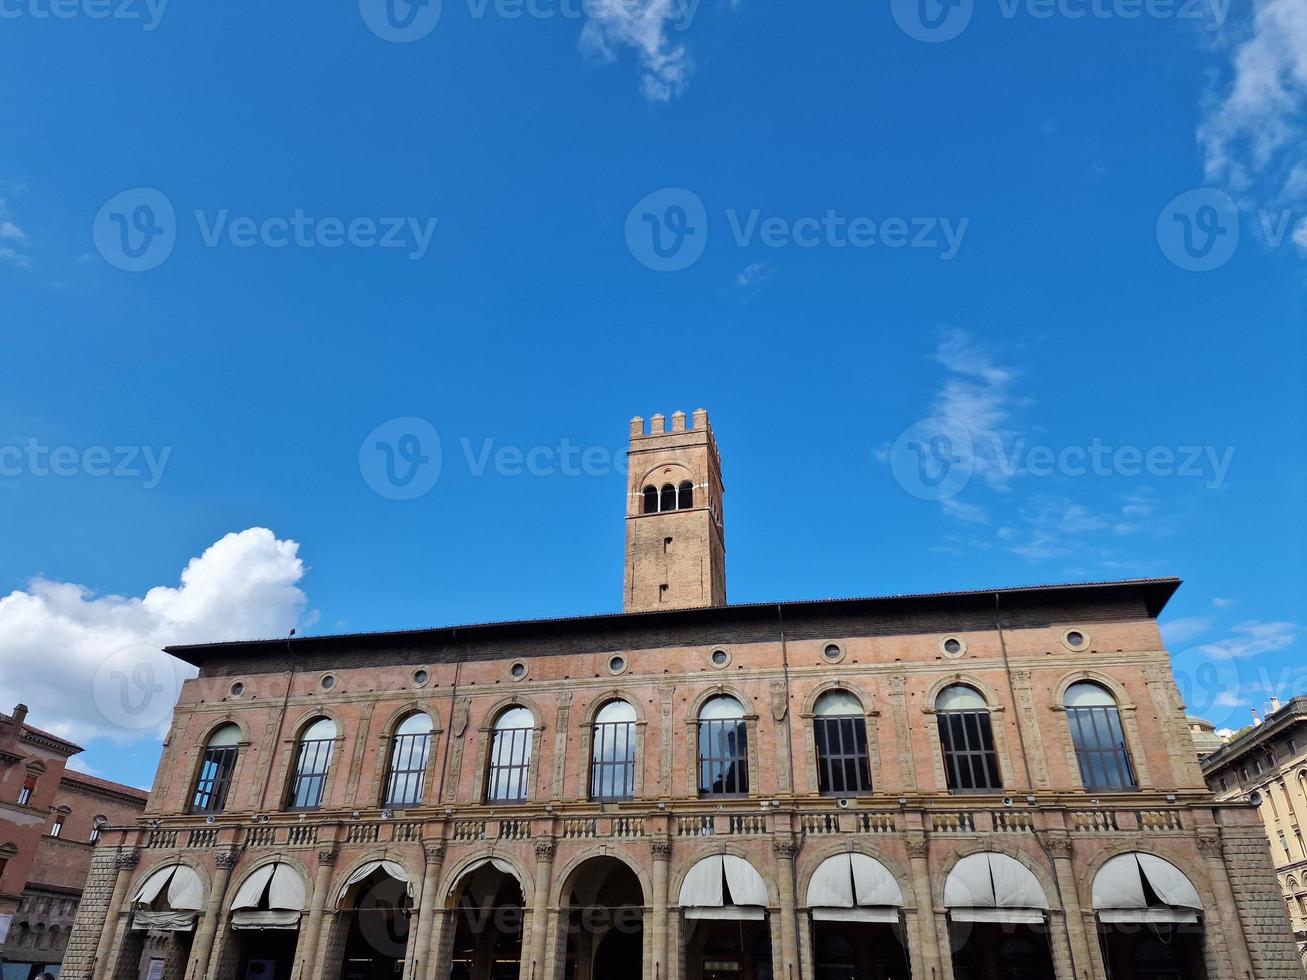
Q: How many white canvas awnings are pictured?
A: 8